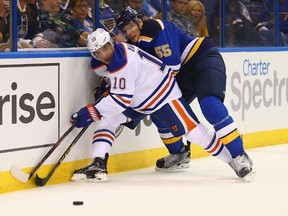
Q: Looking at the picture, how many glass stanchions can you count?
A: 5